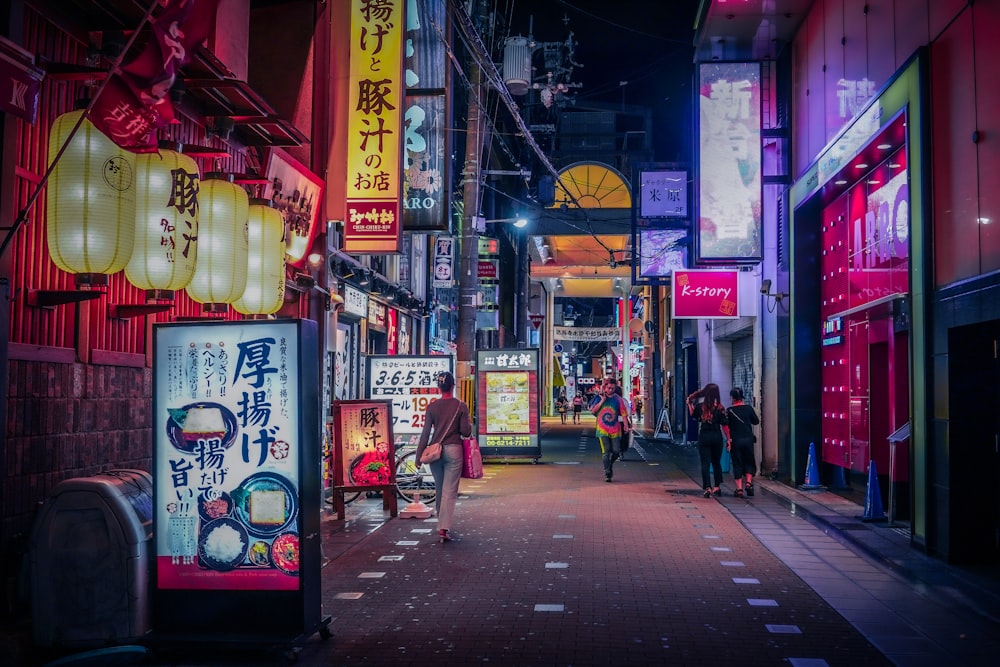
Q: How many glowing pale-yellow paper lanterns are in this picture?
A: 4